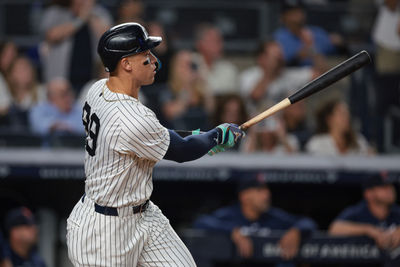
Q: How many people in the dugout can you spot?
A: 3